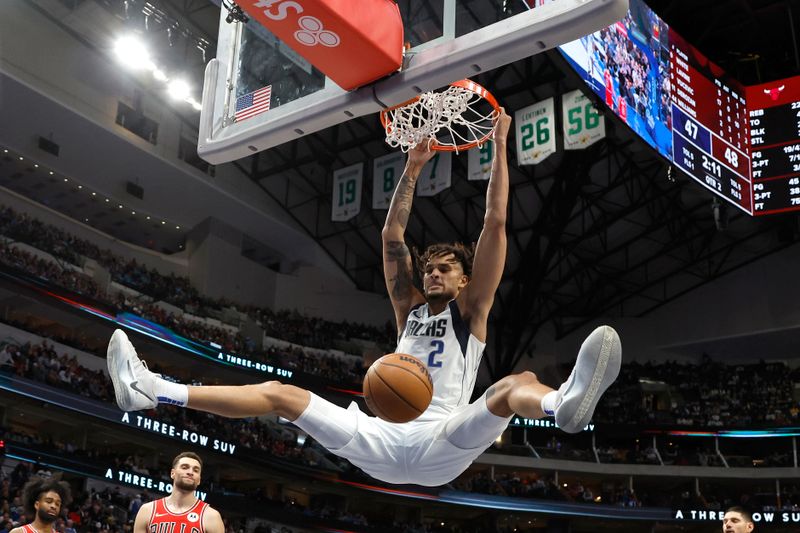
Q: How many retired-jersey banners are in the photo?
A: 6